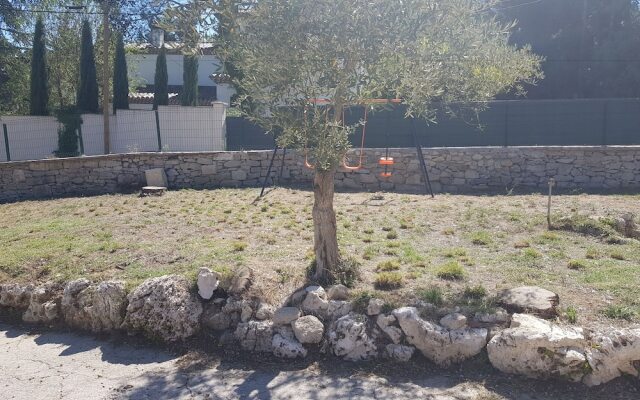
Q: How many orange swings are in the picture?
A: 3